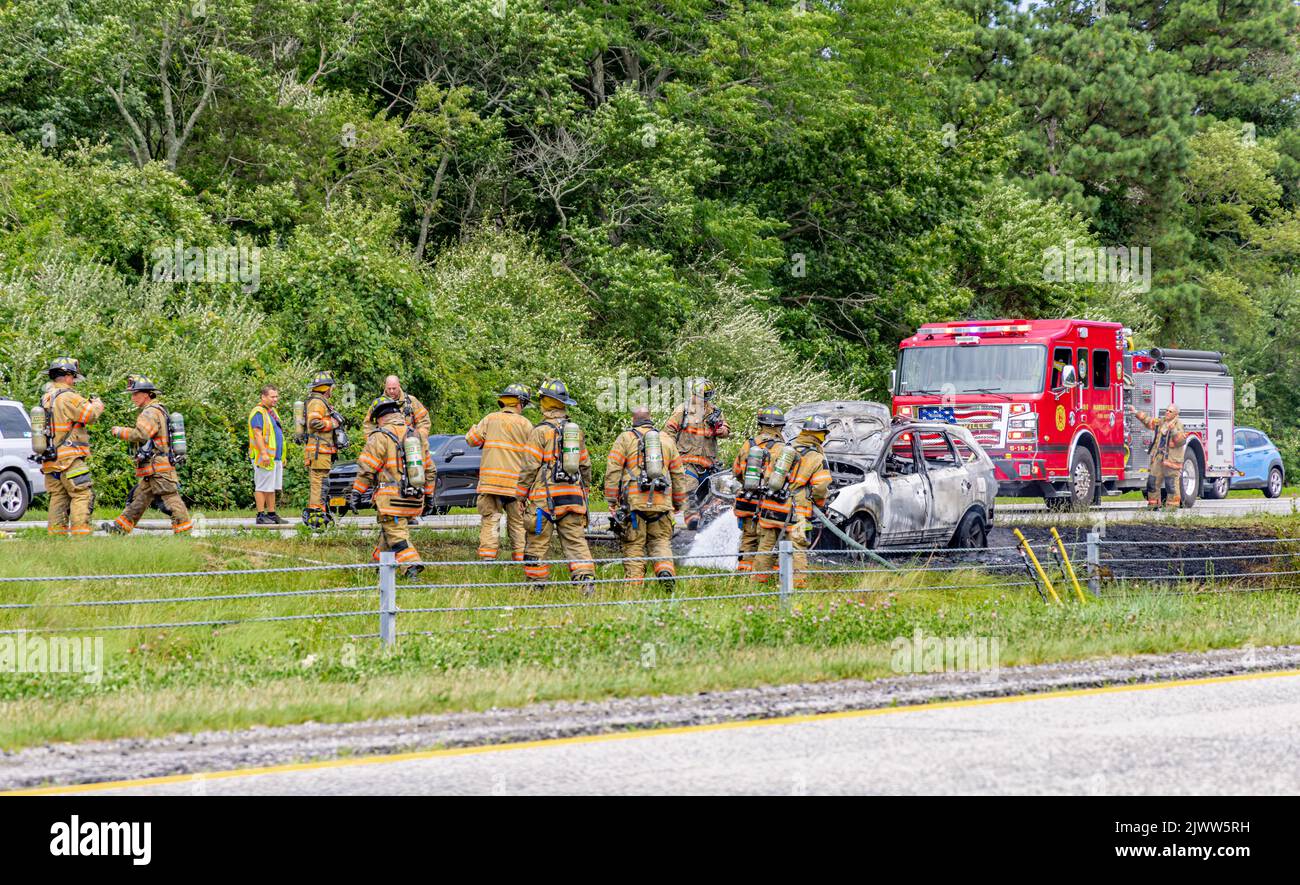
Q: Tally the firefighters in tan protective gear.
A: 12